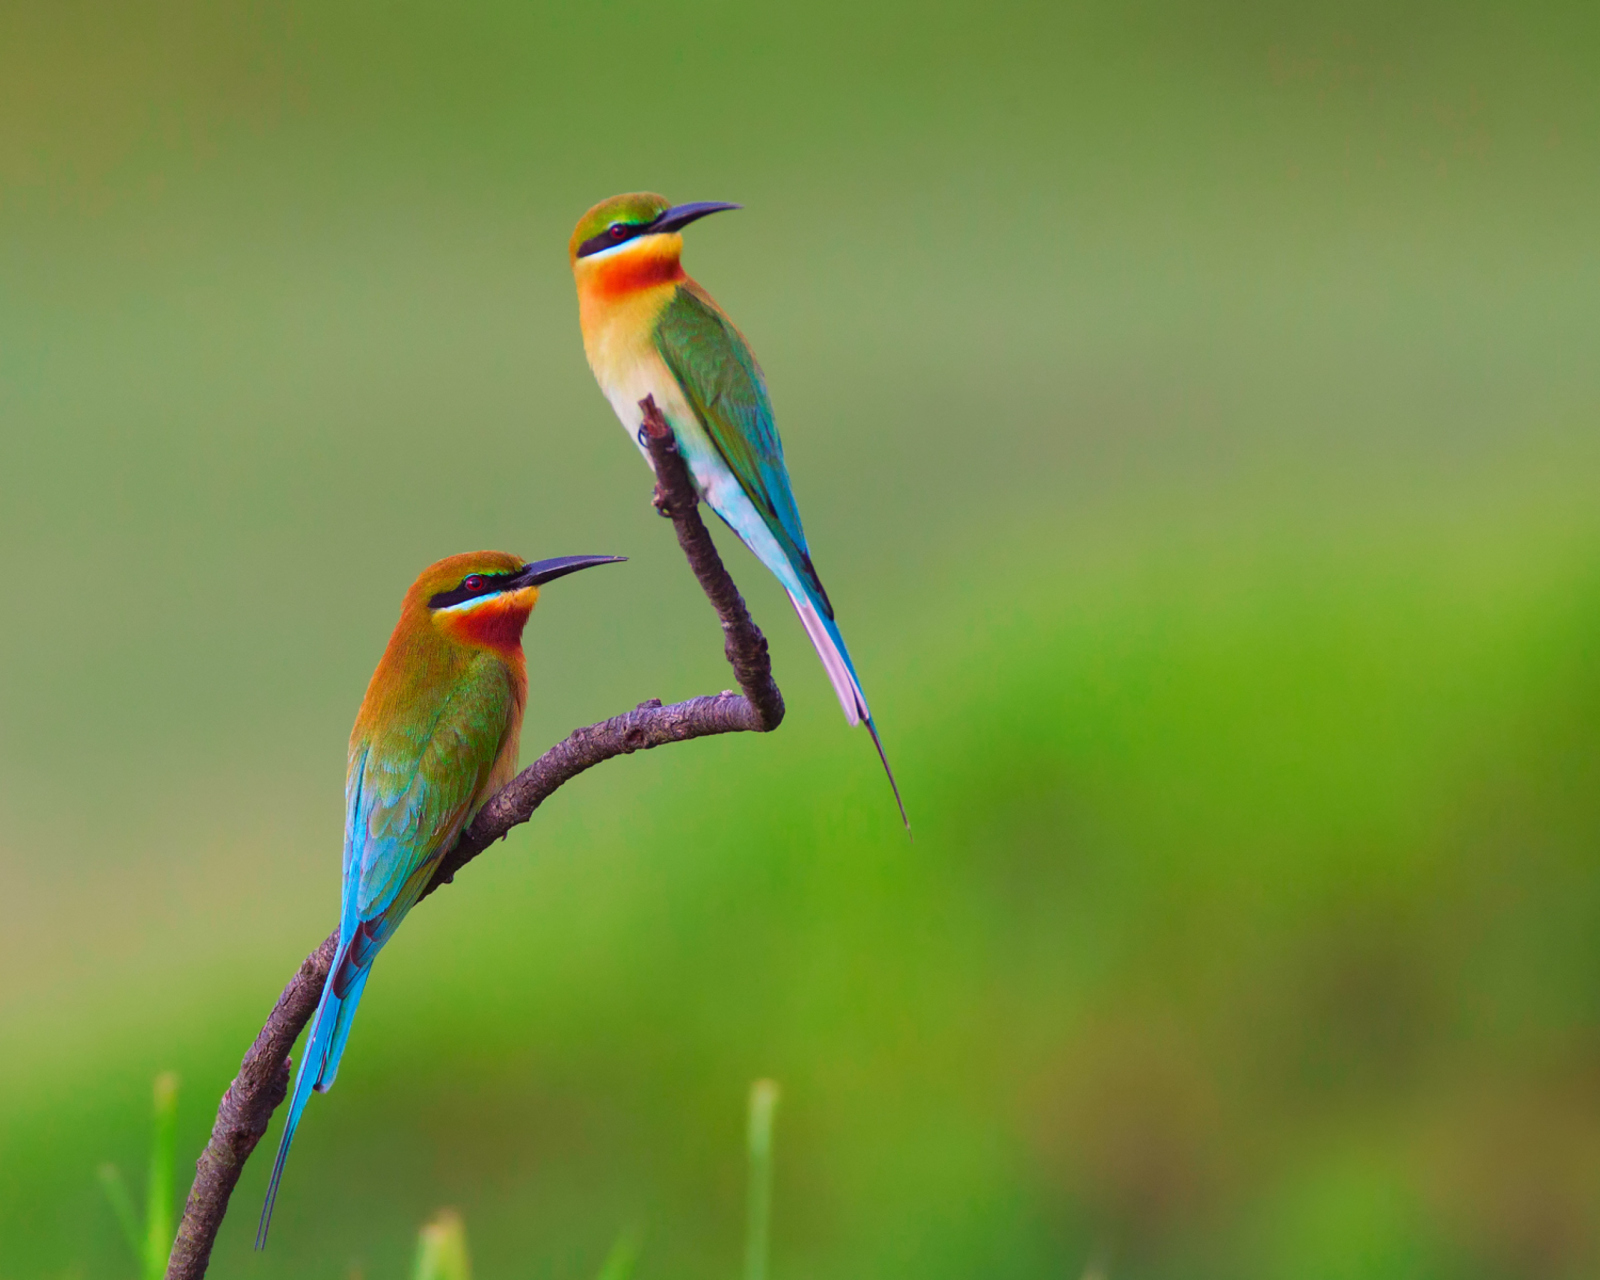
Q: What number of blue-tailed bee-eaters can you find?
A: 2